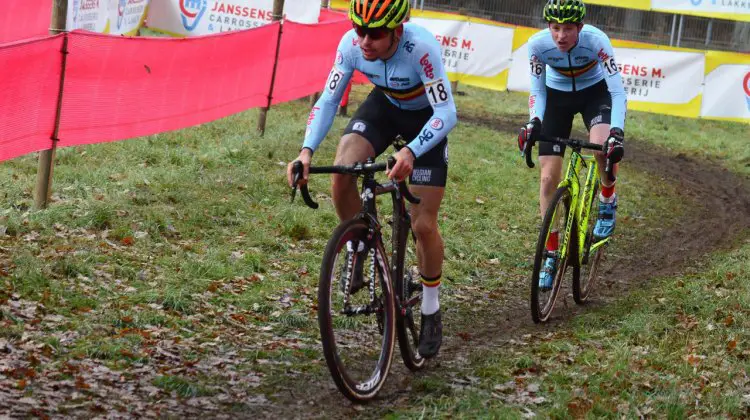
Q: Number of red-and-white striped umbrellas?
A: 0